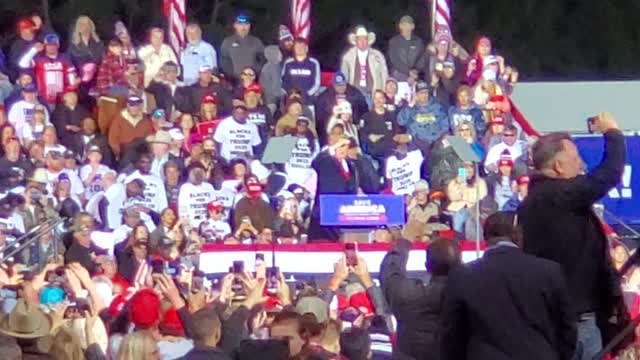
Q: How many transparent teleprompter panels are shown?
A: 2